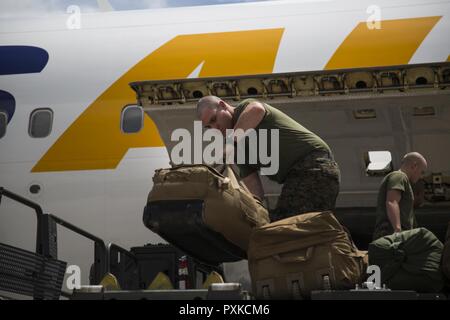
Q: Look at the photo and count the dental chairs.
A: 0